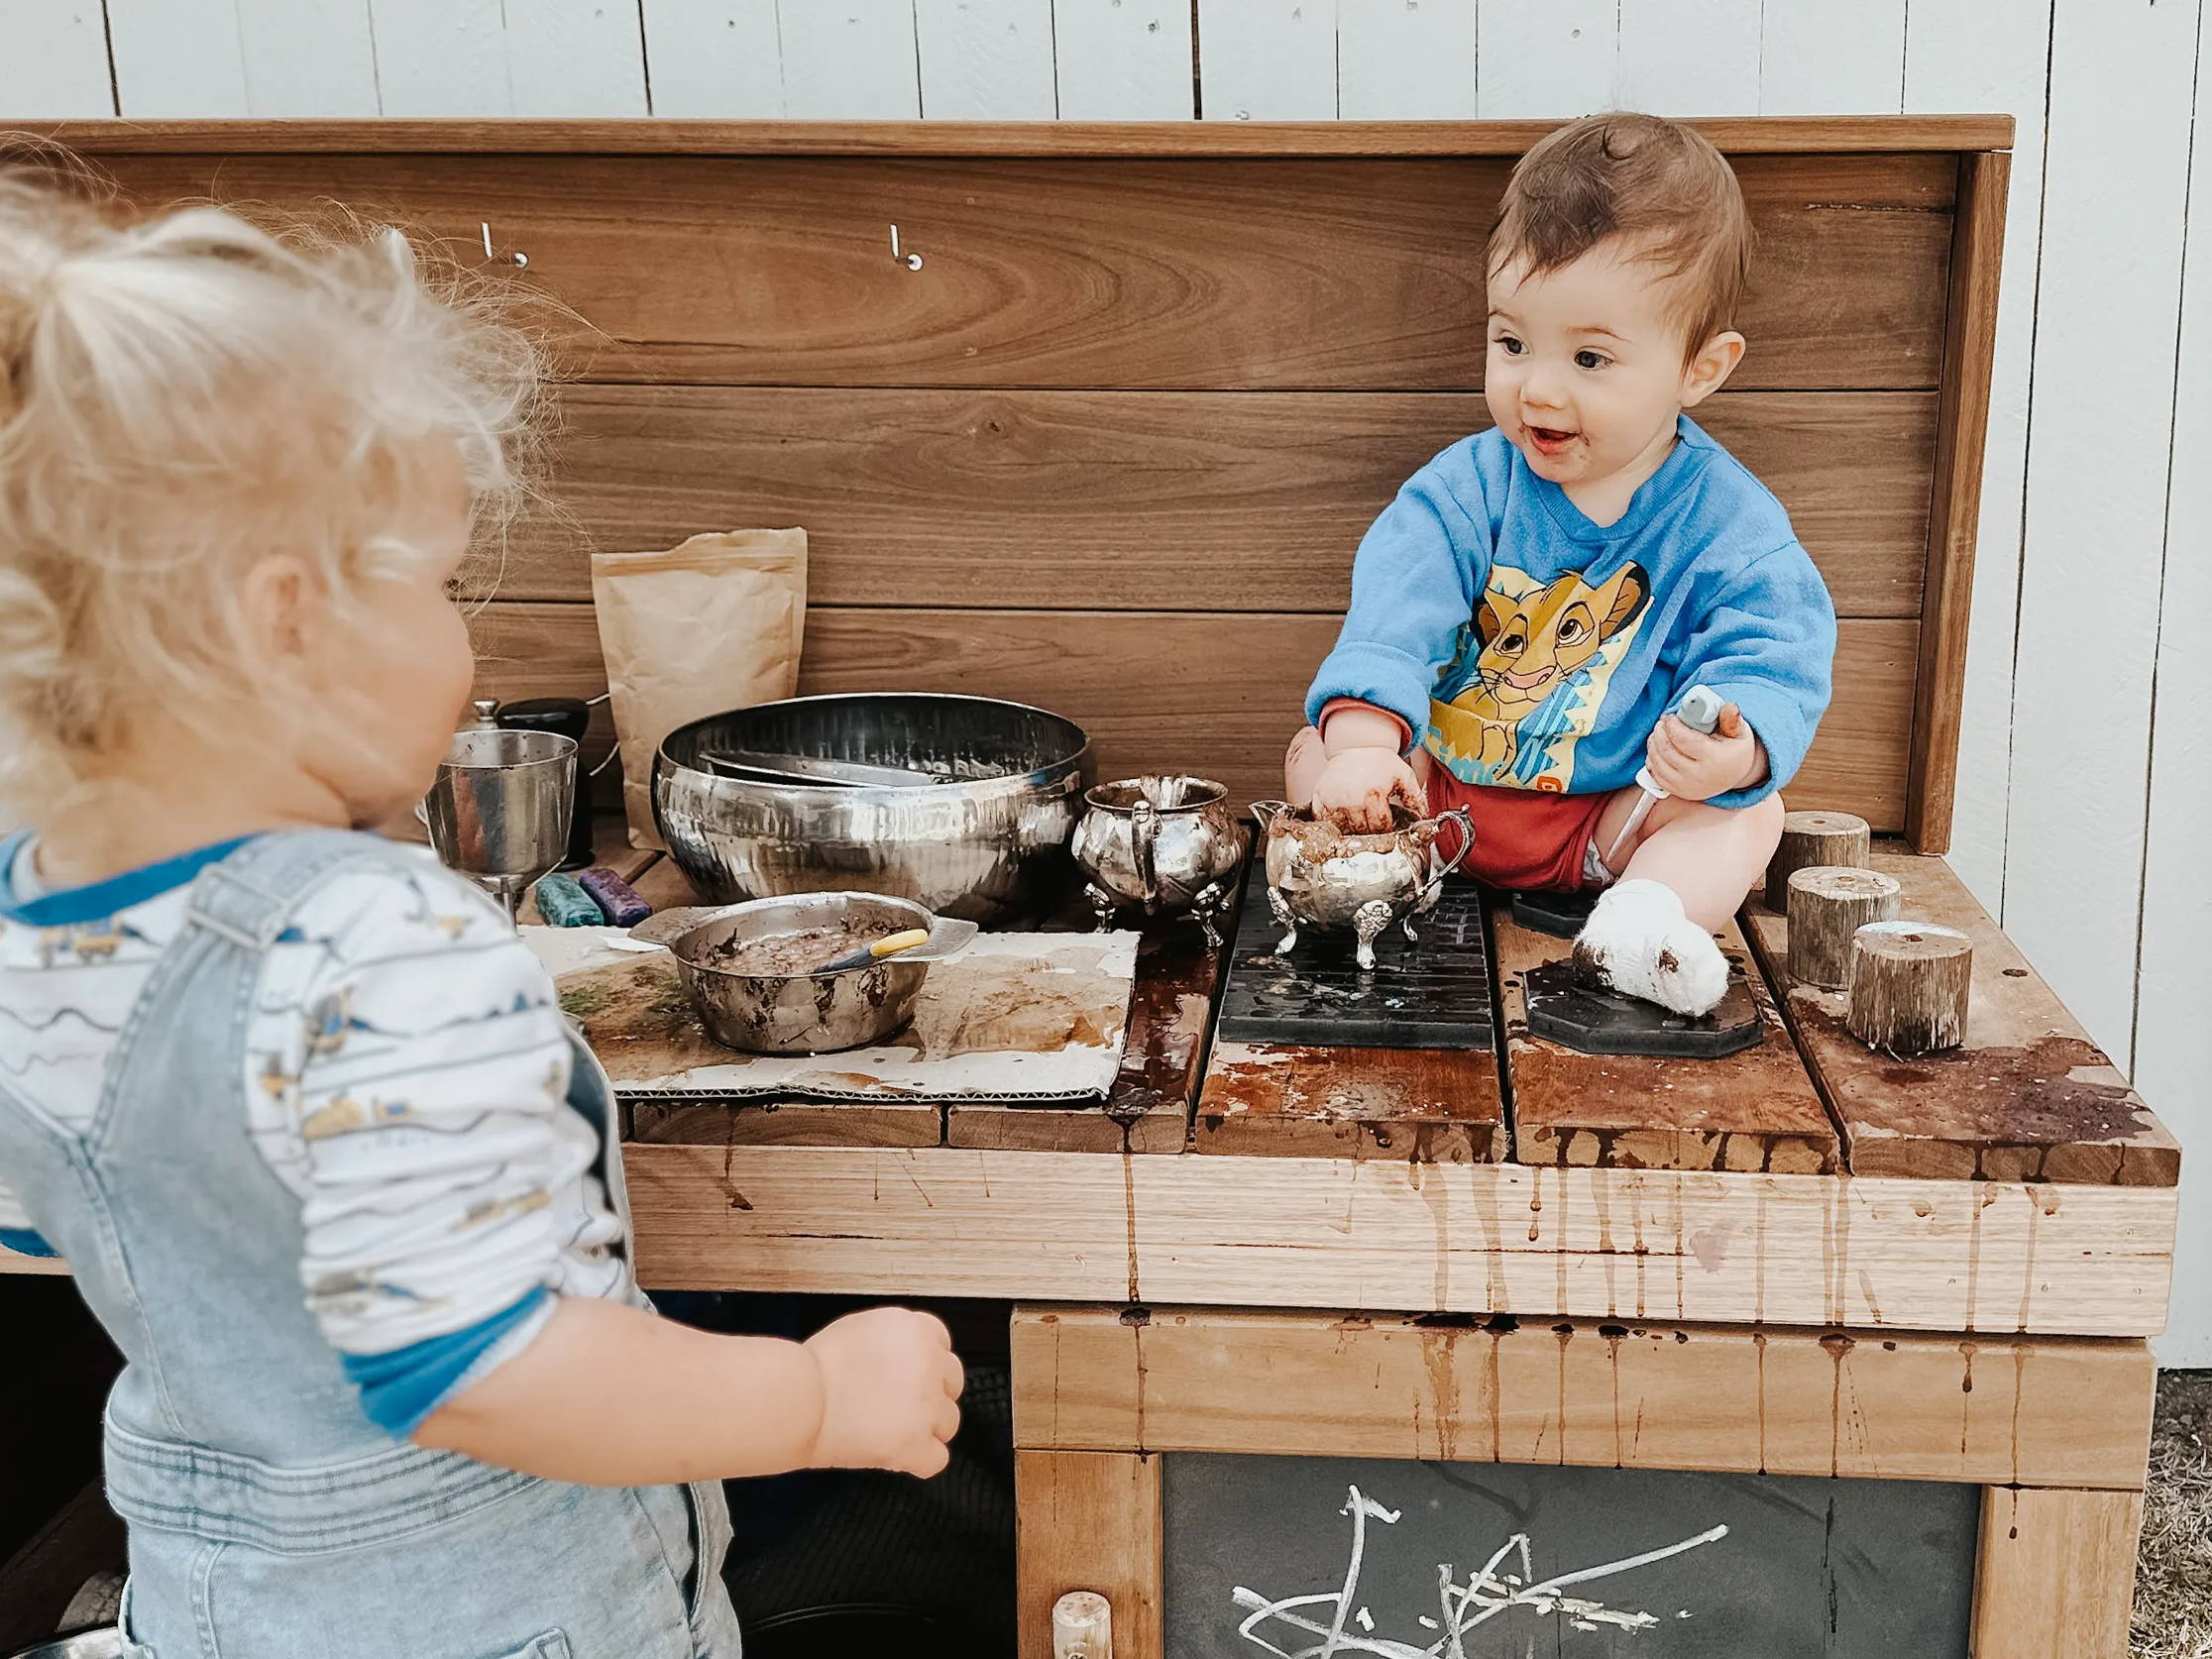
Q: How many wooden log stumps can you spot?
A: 3